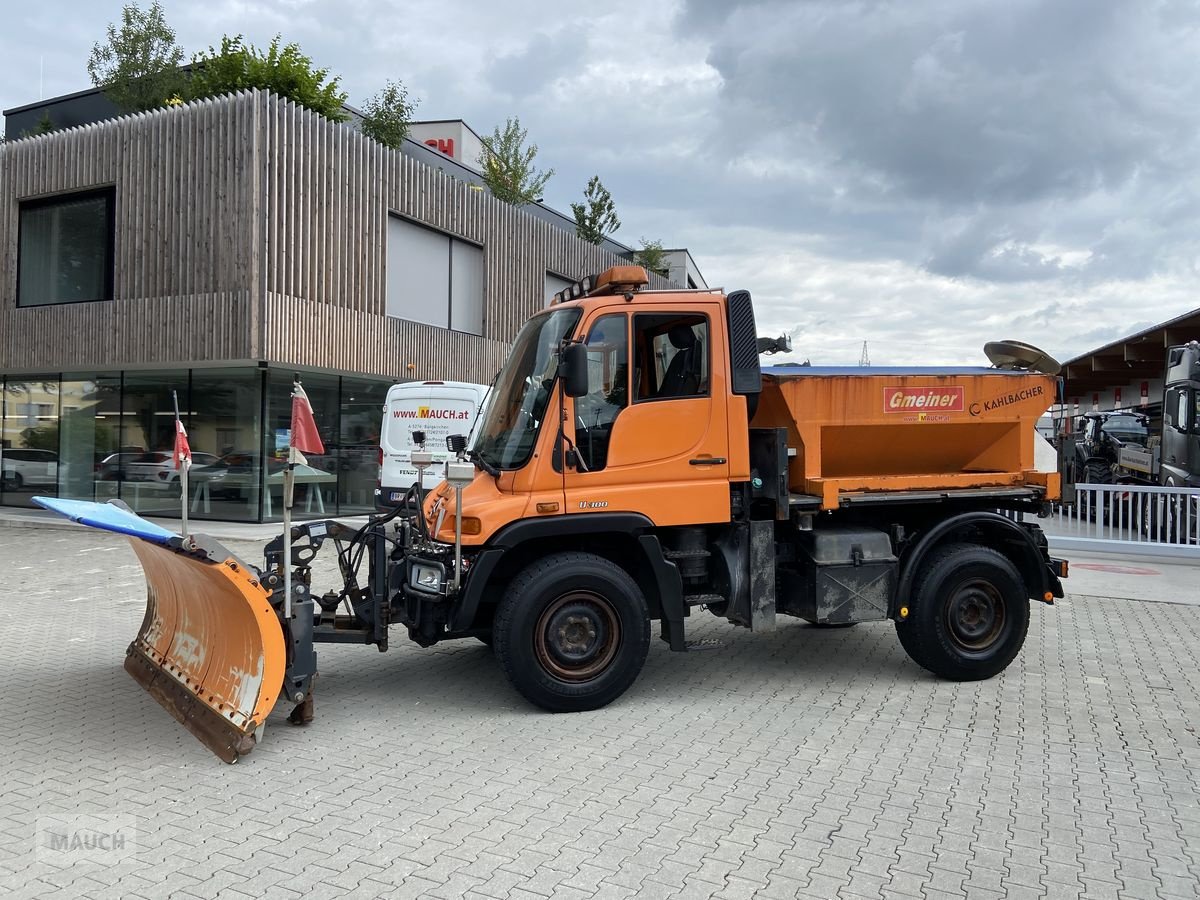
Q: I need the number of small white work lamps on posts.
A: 2